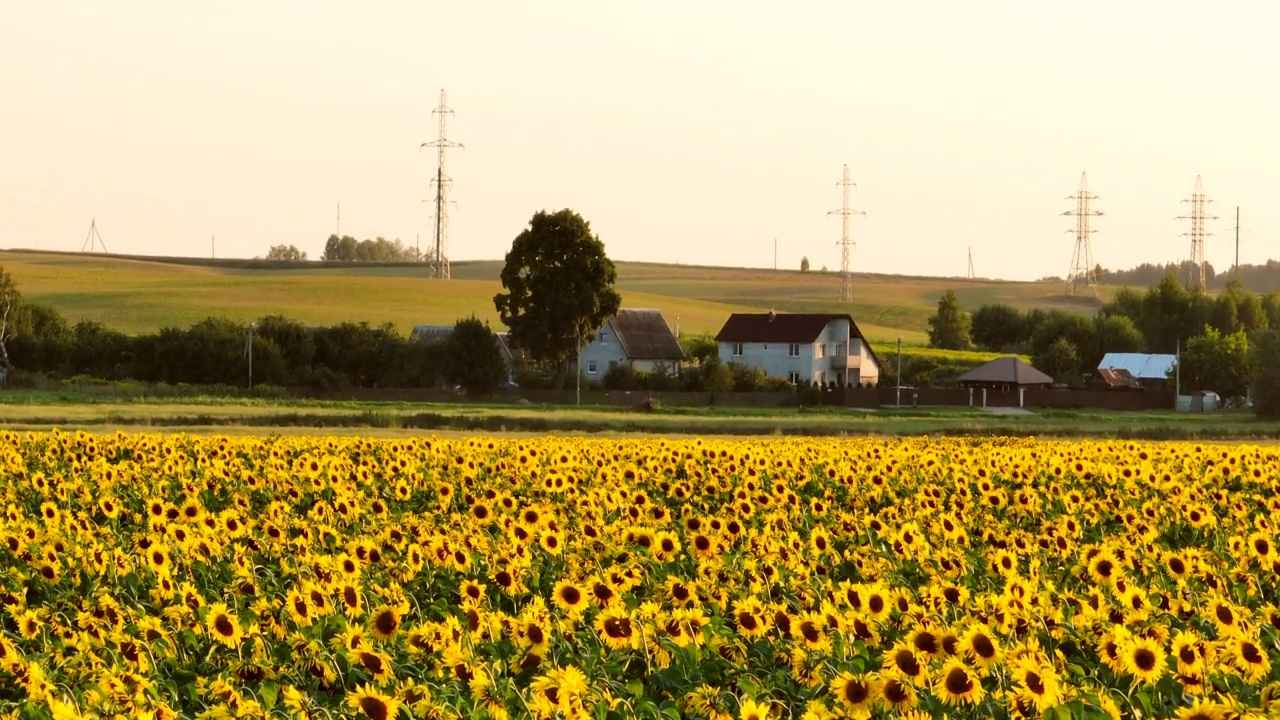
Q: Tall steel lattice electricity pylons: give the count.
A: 4